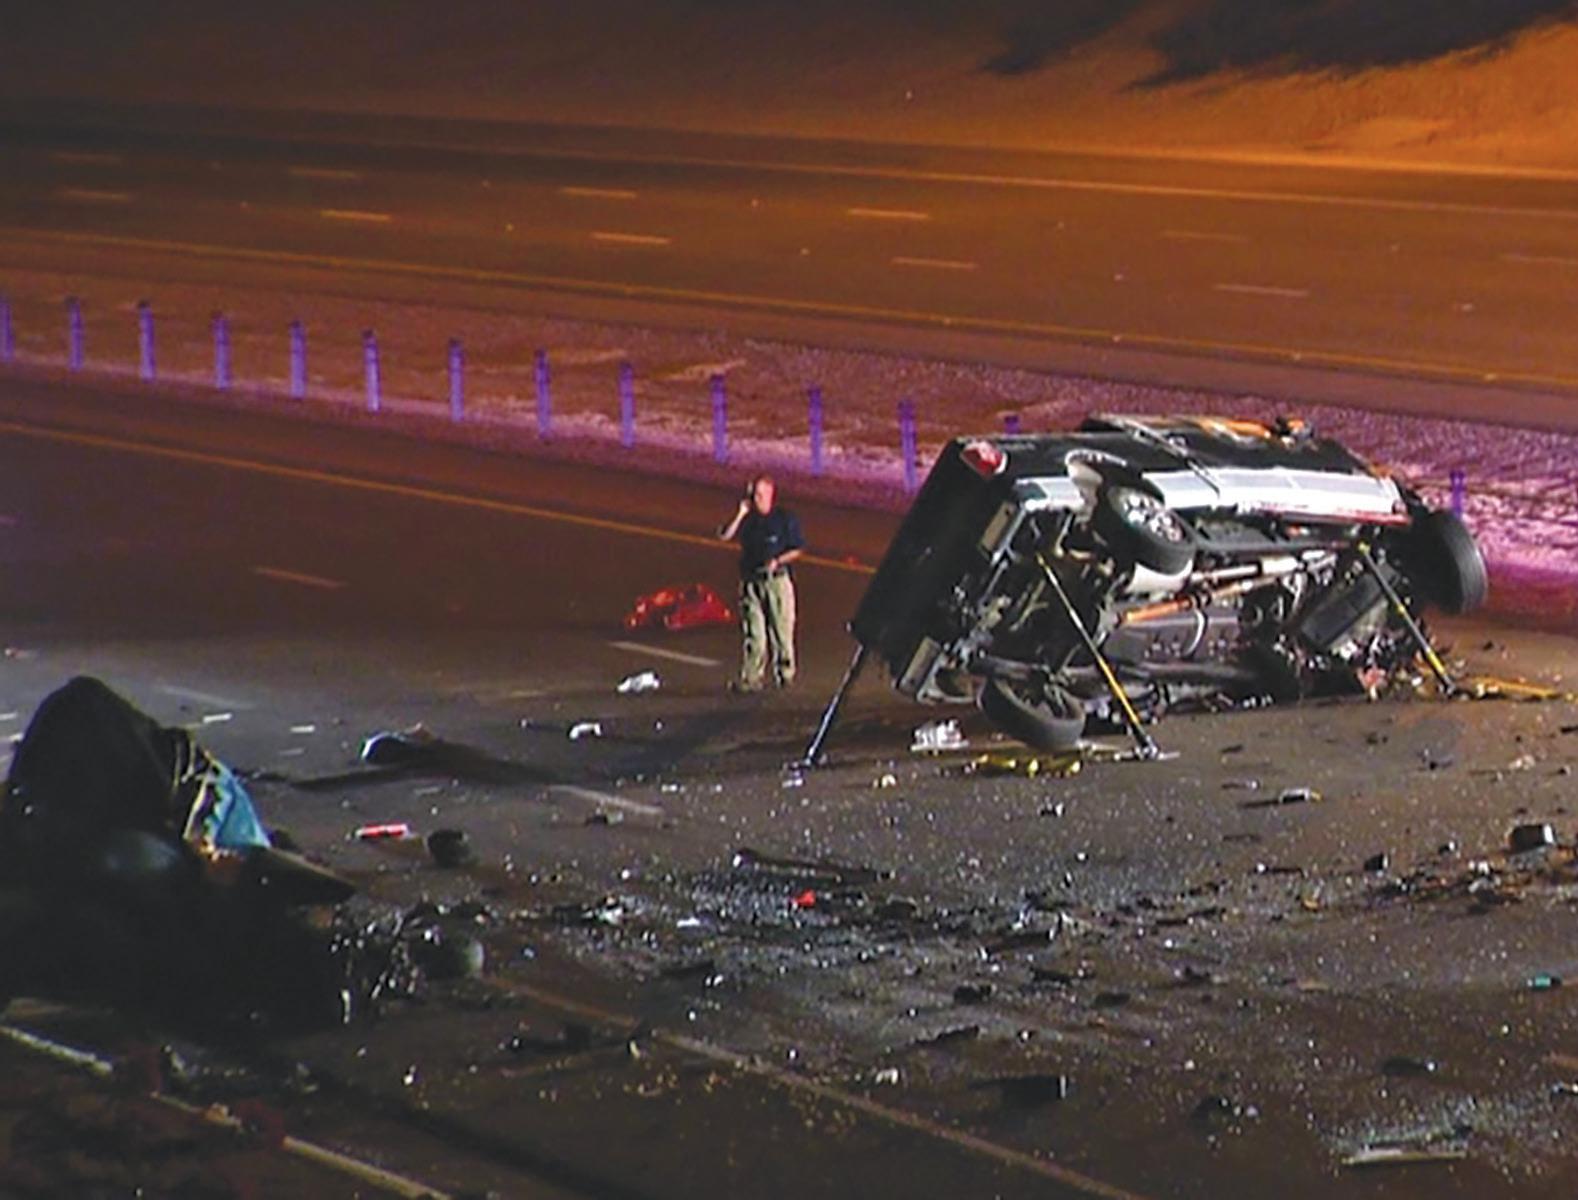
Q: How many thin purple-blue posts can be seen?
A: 14